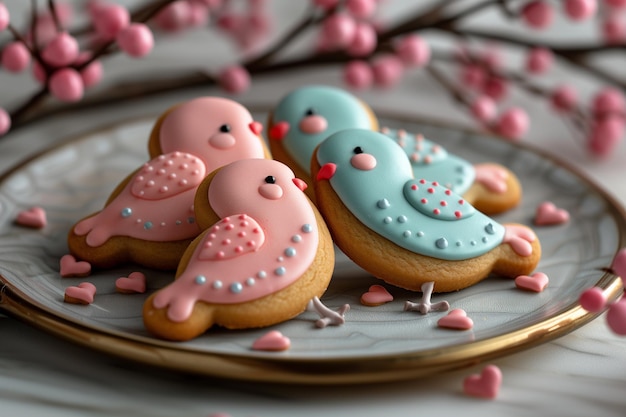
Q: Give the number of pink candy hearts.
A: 10